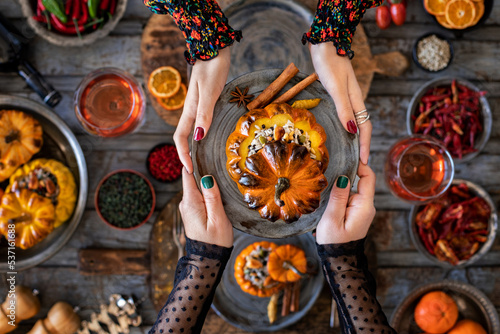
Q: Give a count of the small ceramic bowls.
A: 3